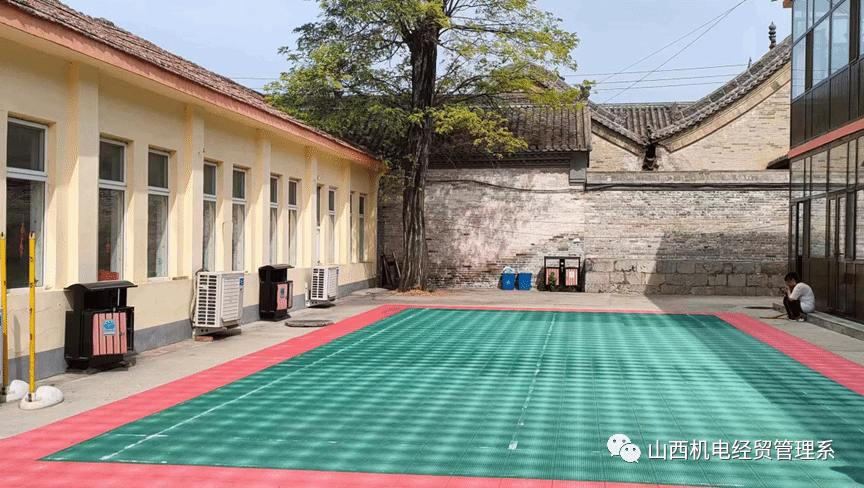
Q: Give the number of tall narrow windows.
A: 11